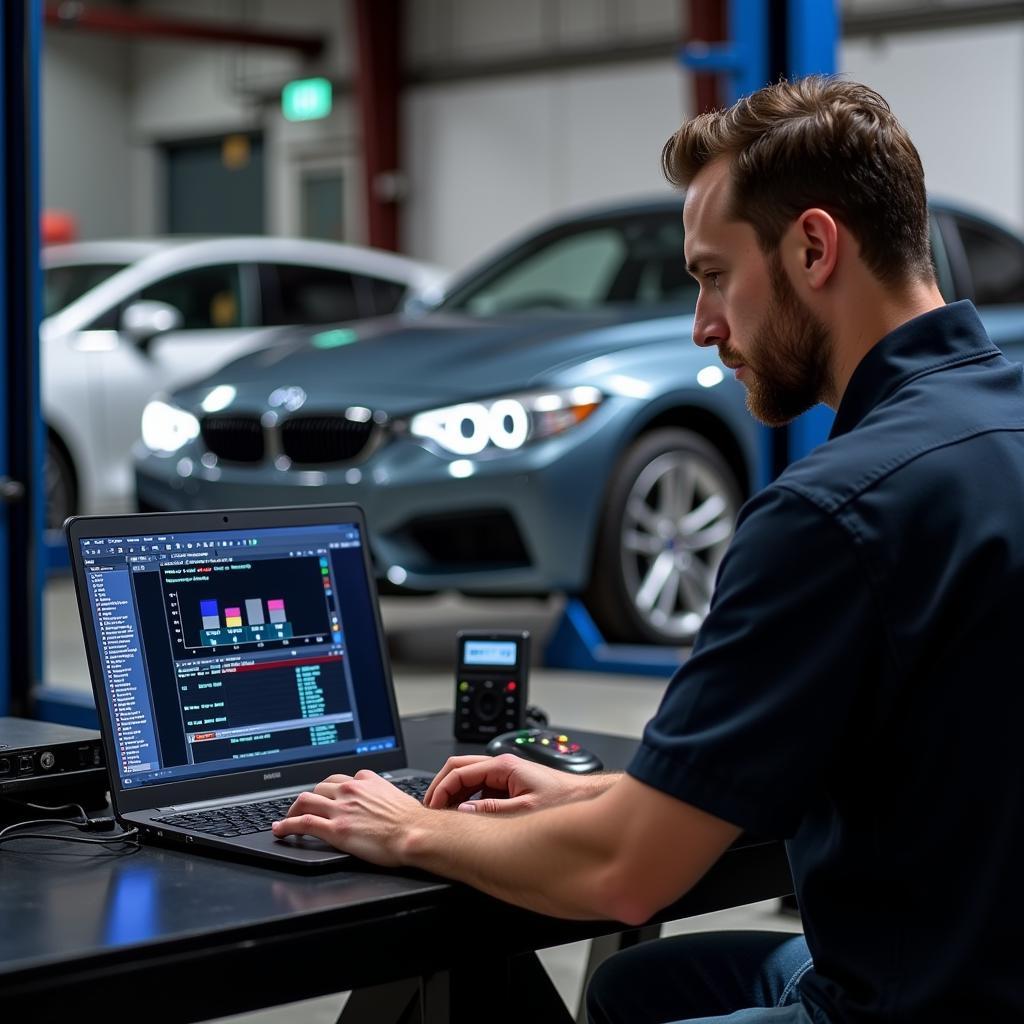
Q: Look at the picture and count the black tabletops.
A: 1